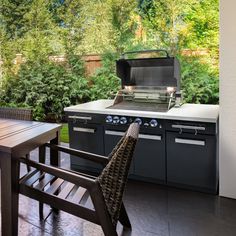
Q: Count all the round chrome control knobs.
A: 5